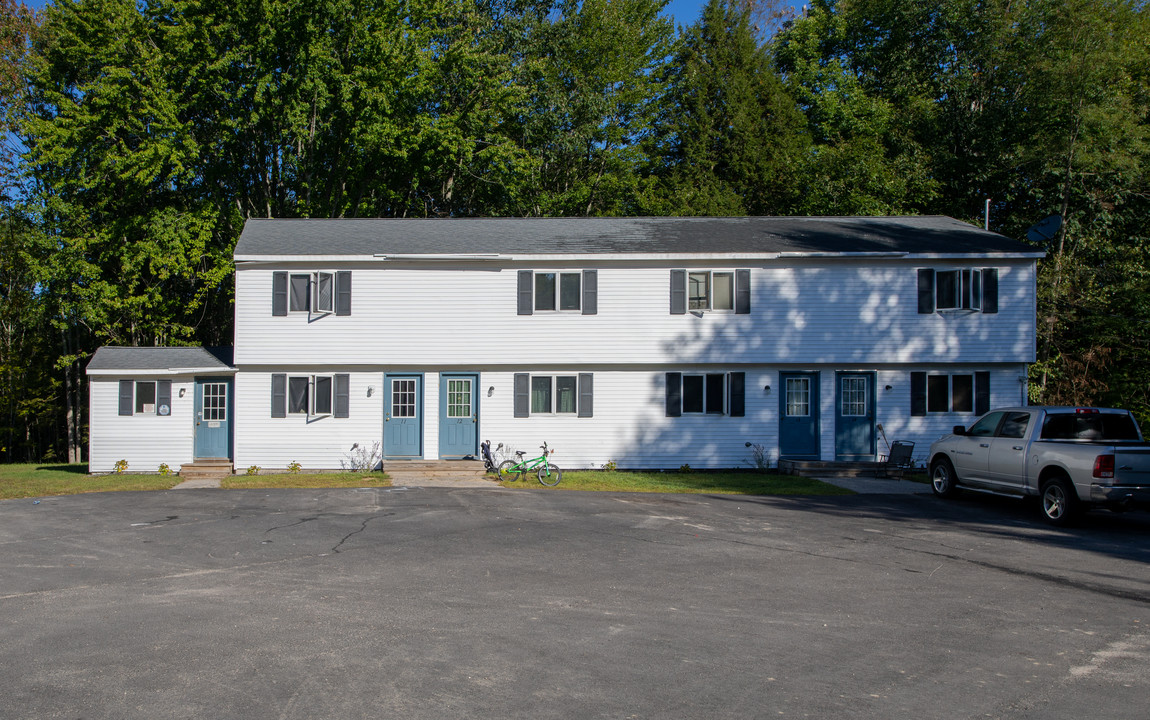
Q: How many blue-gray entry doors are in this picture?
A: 5